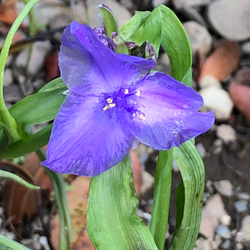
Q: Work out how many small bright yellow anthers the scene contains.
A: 6